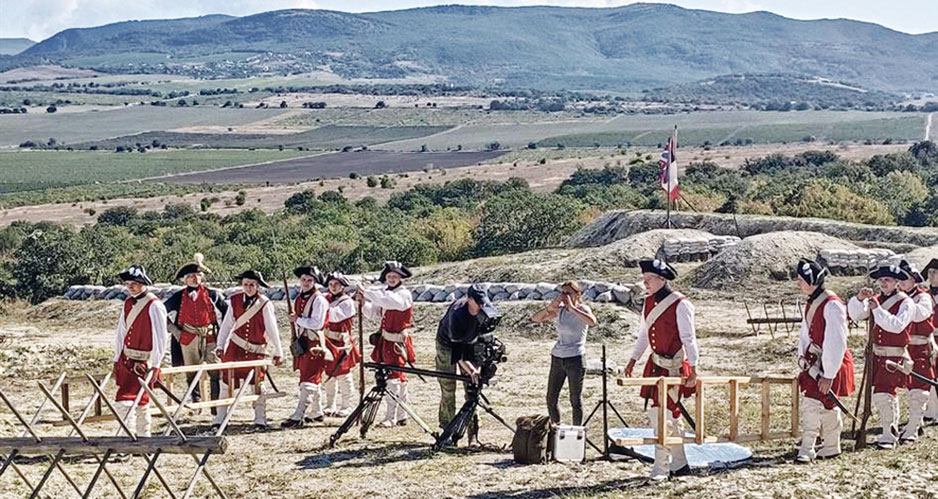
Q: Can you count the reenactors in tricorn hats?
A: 11